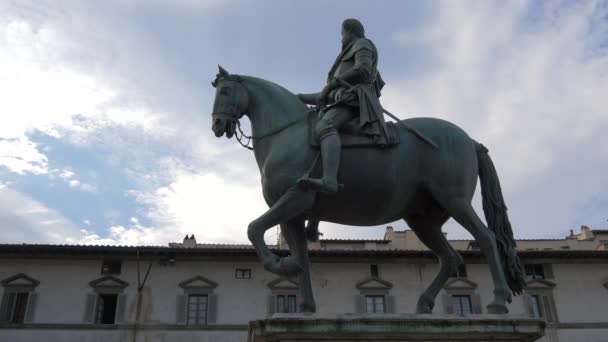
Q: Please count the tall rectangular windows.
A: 7